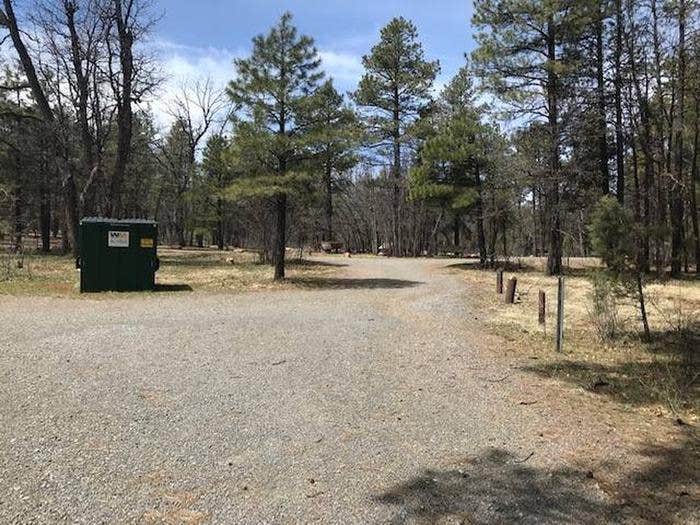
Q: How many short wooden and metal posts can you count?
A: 4